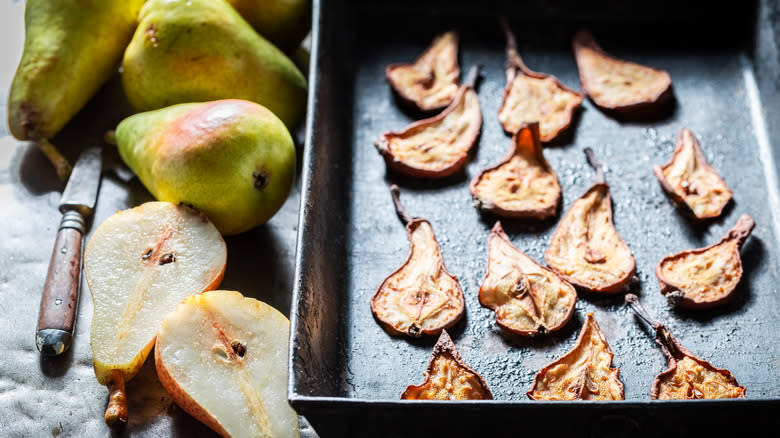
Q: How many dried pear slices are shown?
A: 13